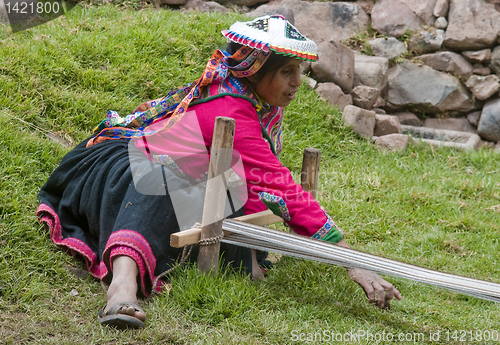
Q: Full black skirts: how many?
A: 1